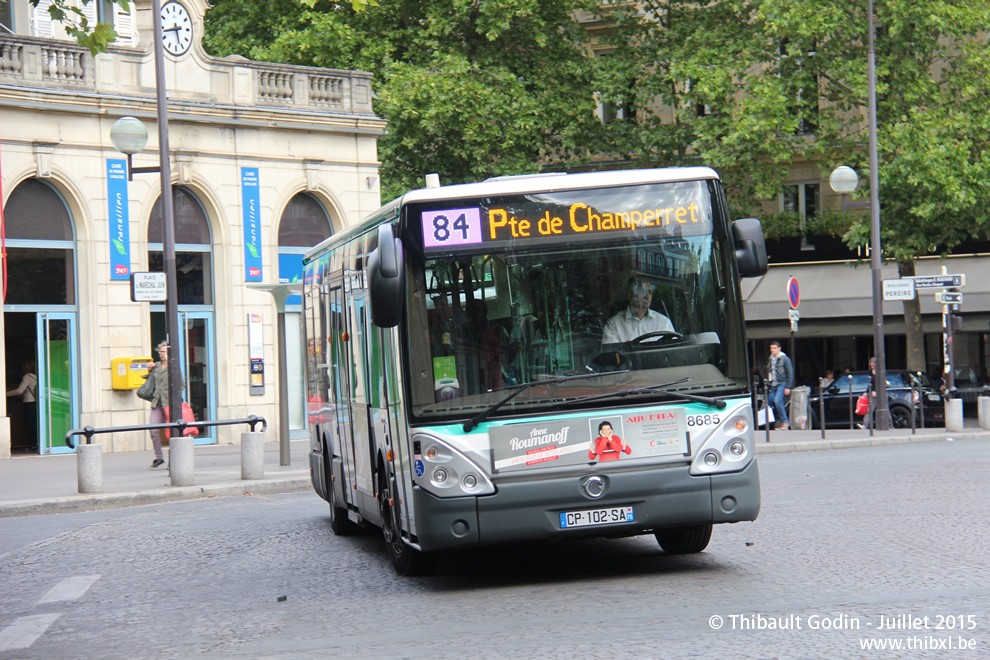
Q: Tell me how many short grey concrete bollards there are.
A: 5